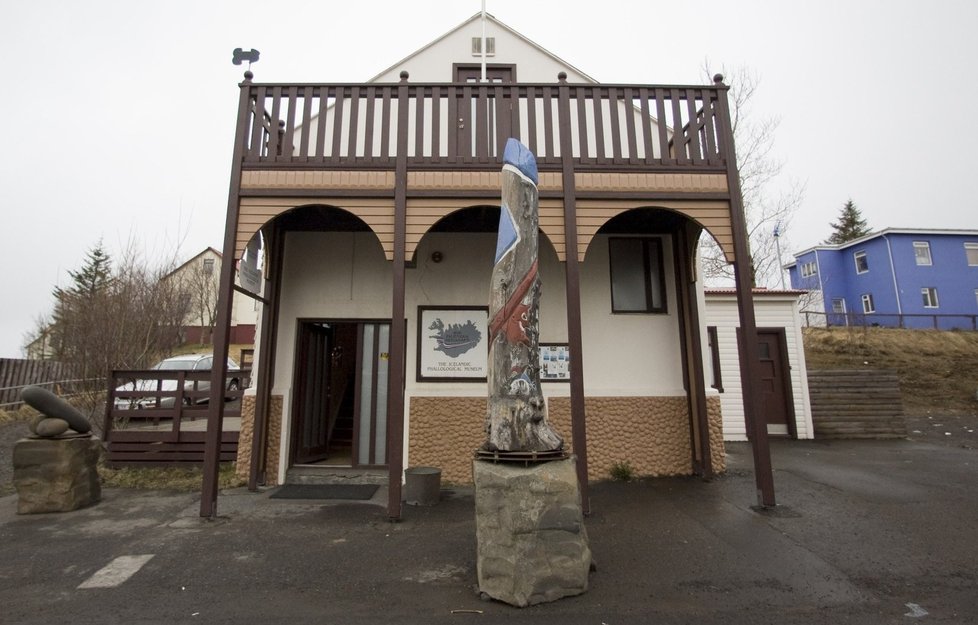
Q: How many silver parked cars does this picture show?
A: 1